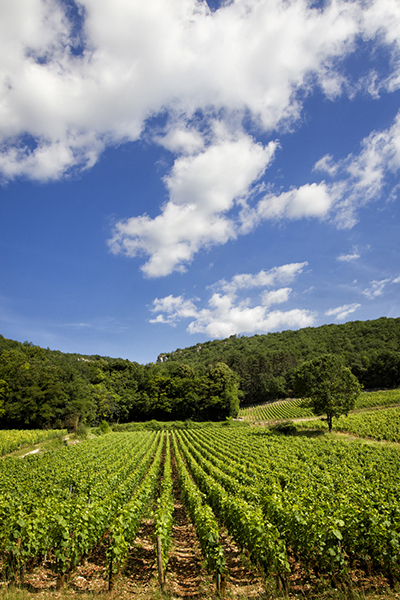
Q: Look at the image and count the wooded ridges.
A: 2